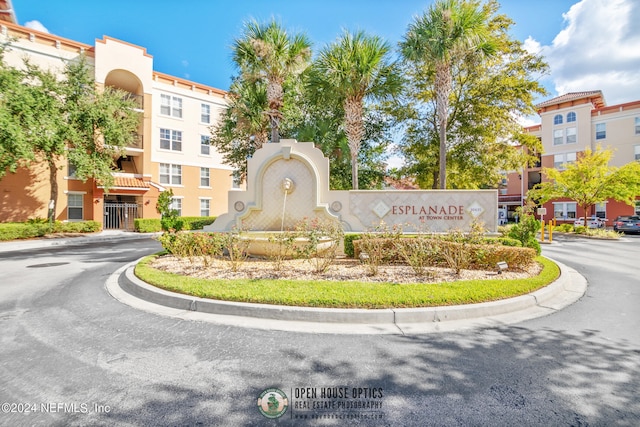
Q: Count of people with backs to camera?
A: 0